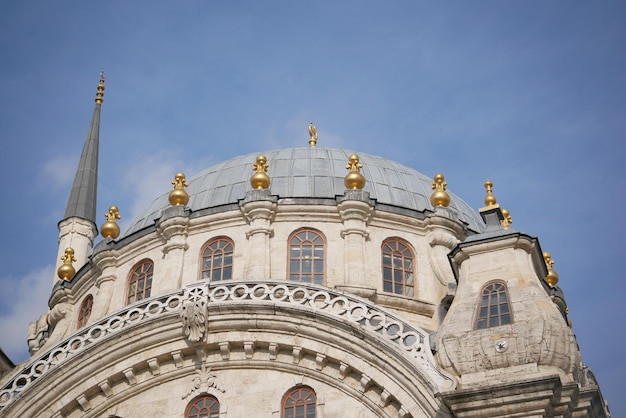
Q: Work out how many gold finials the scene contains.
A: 11